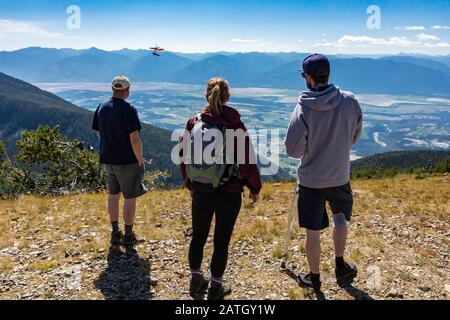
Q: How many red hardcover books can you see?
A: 0